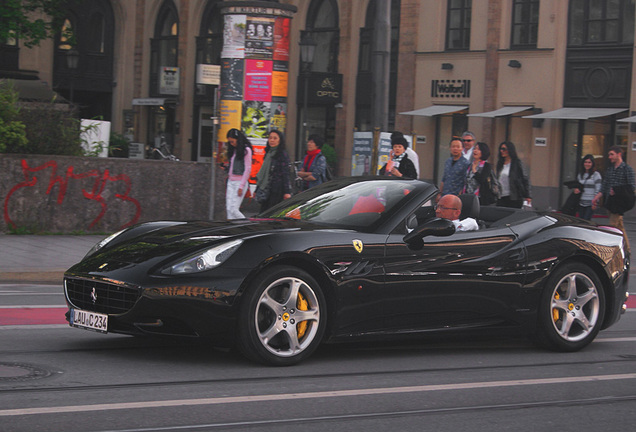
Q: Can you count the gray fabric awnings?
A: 4